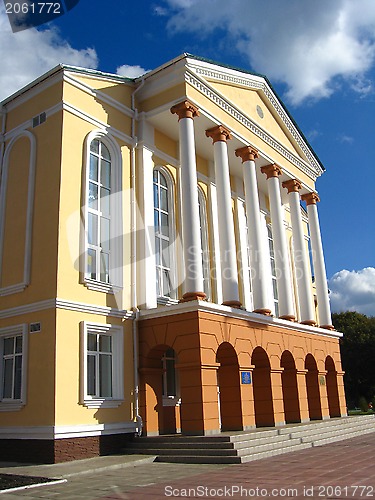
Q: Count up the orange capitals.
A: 6